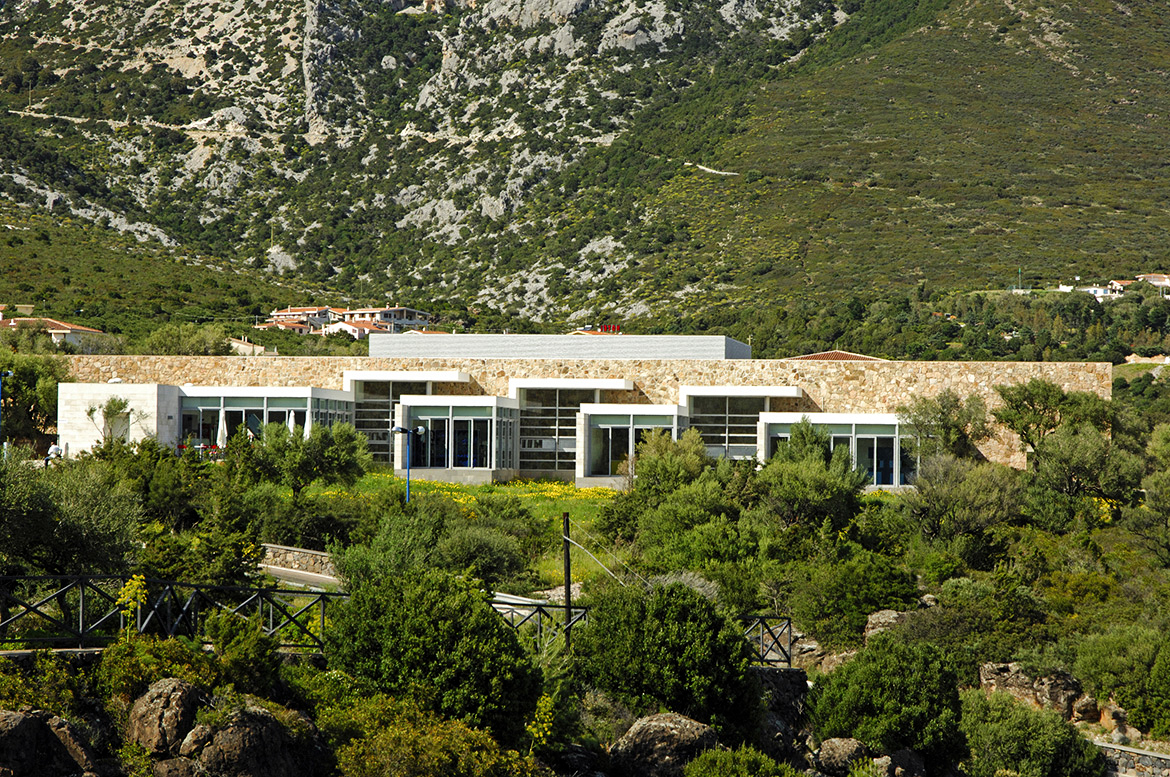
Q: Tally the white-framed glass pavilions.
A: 4